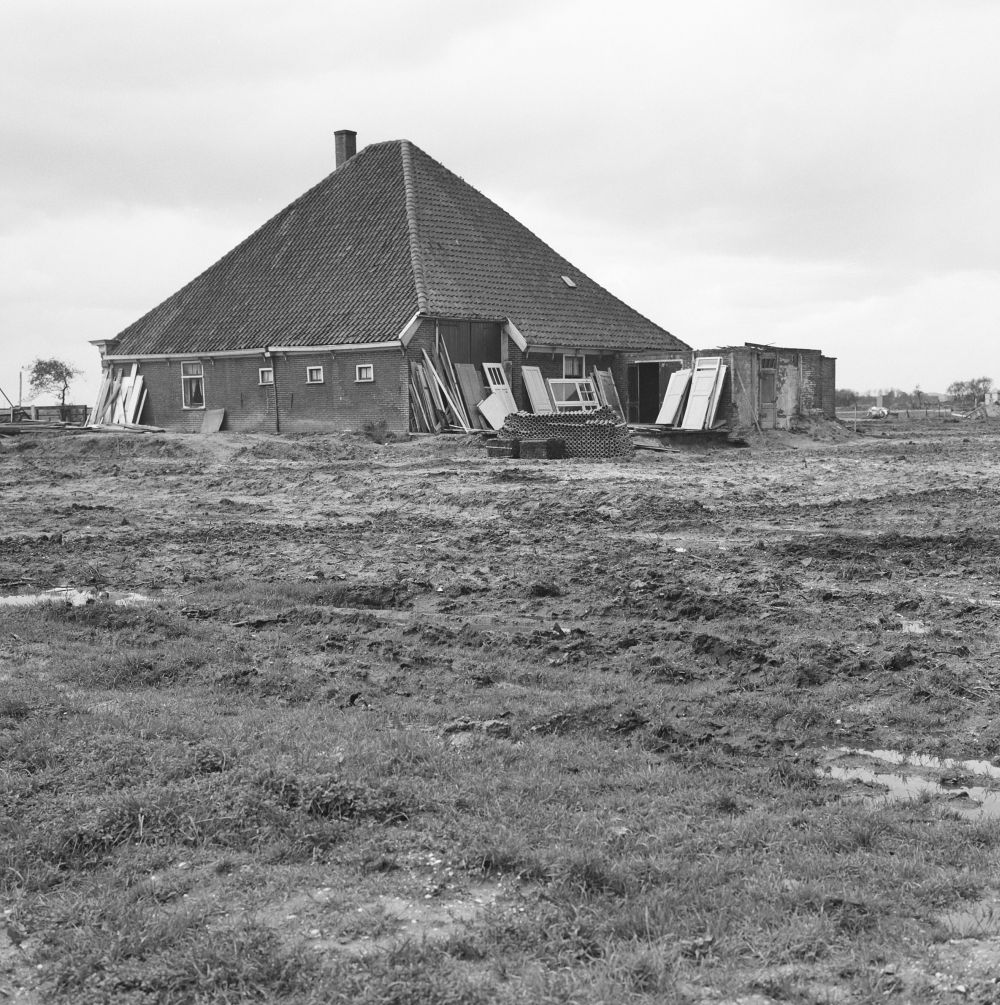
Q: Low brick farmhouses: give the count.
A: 1